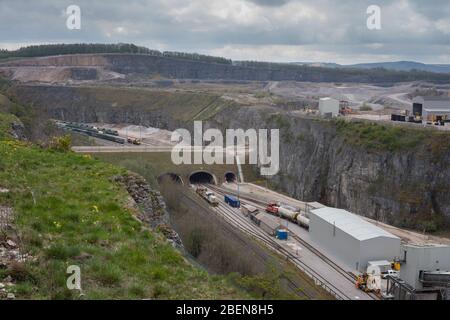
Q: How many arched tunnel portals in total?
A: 3